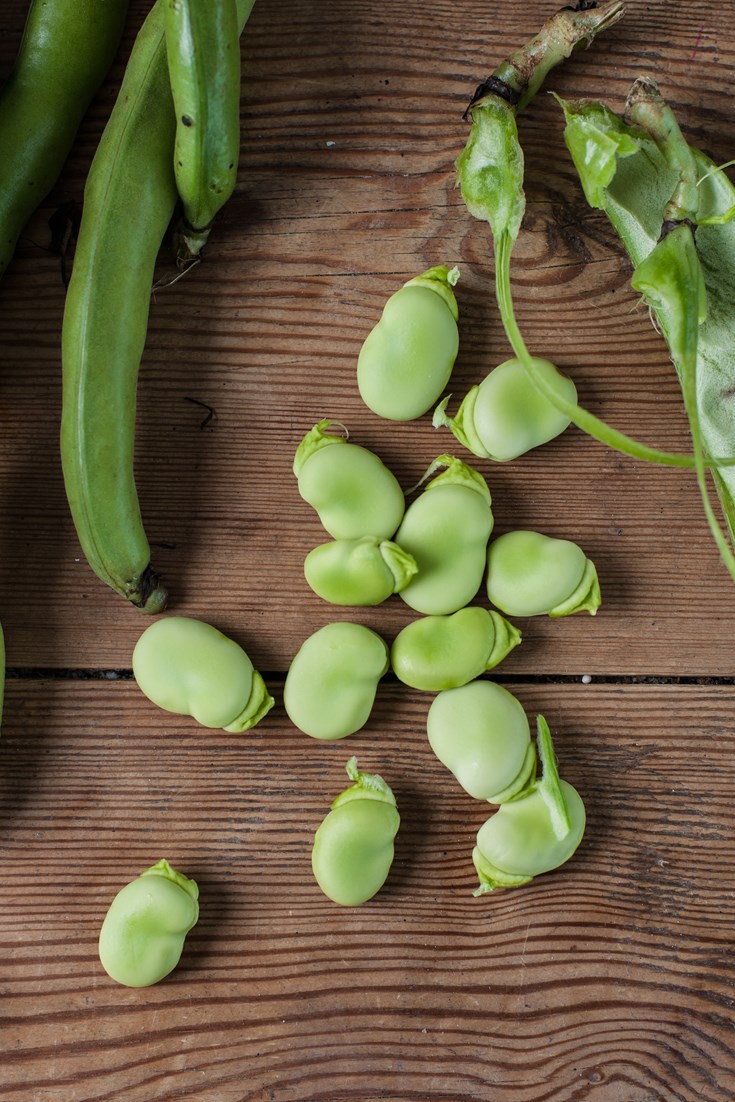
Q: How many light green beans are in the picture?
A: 13